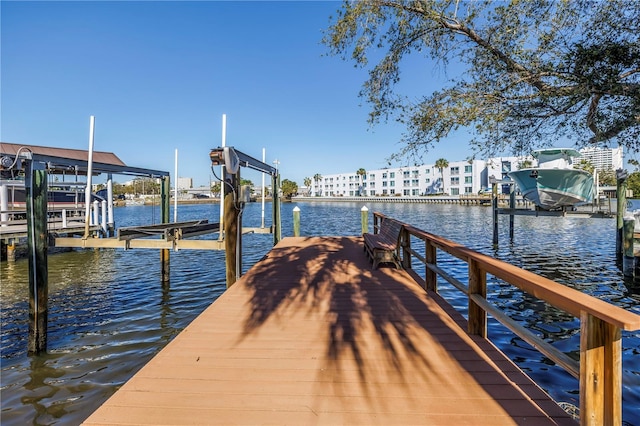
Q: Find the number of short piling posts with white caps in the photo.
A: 2